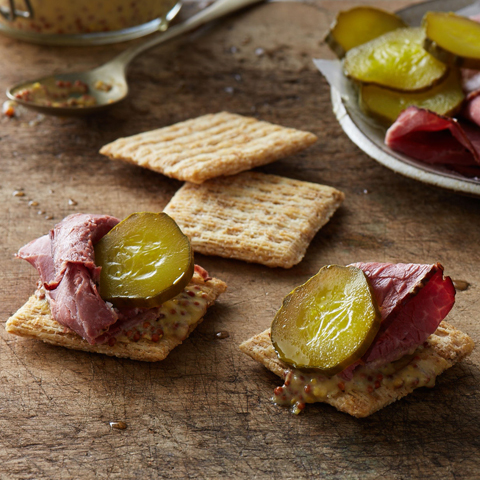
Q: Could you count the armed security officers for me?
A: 0